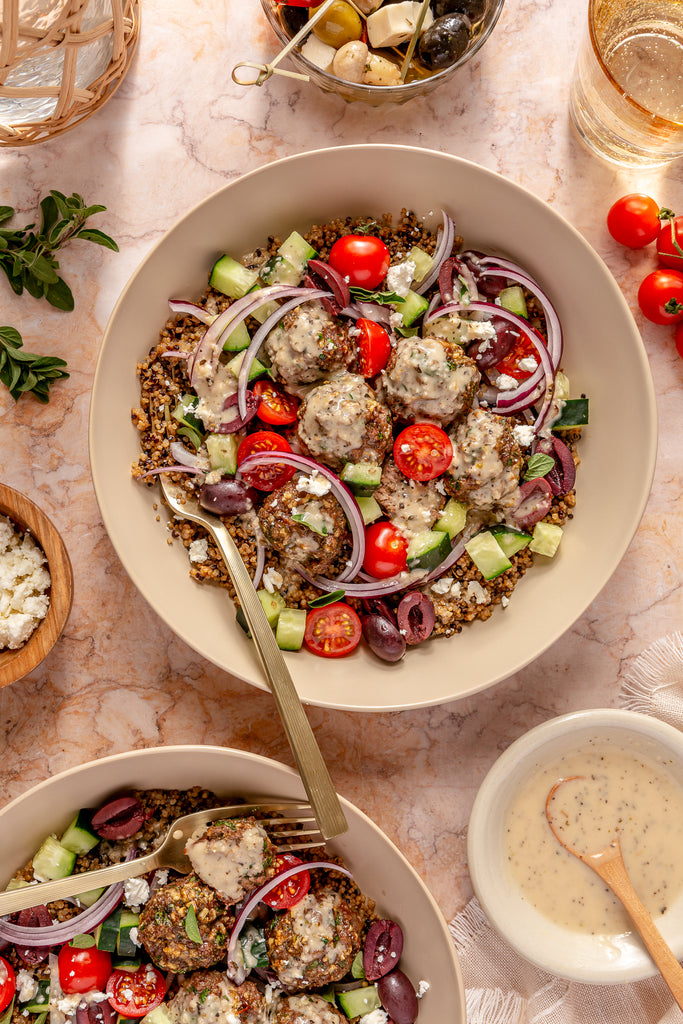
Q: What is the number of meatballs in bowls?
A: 11